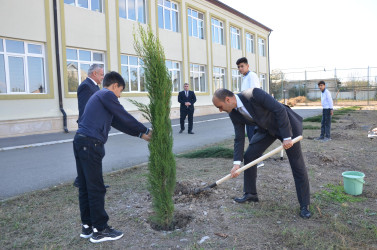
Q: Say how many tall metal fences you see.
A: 1